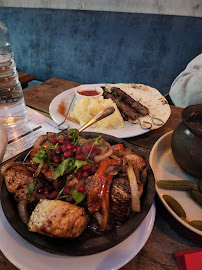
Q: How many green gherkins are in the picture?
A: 5